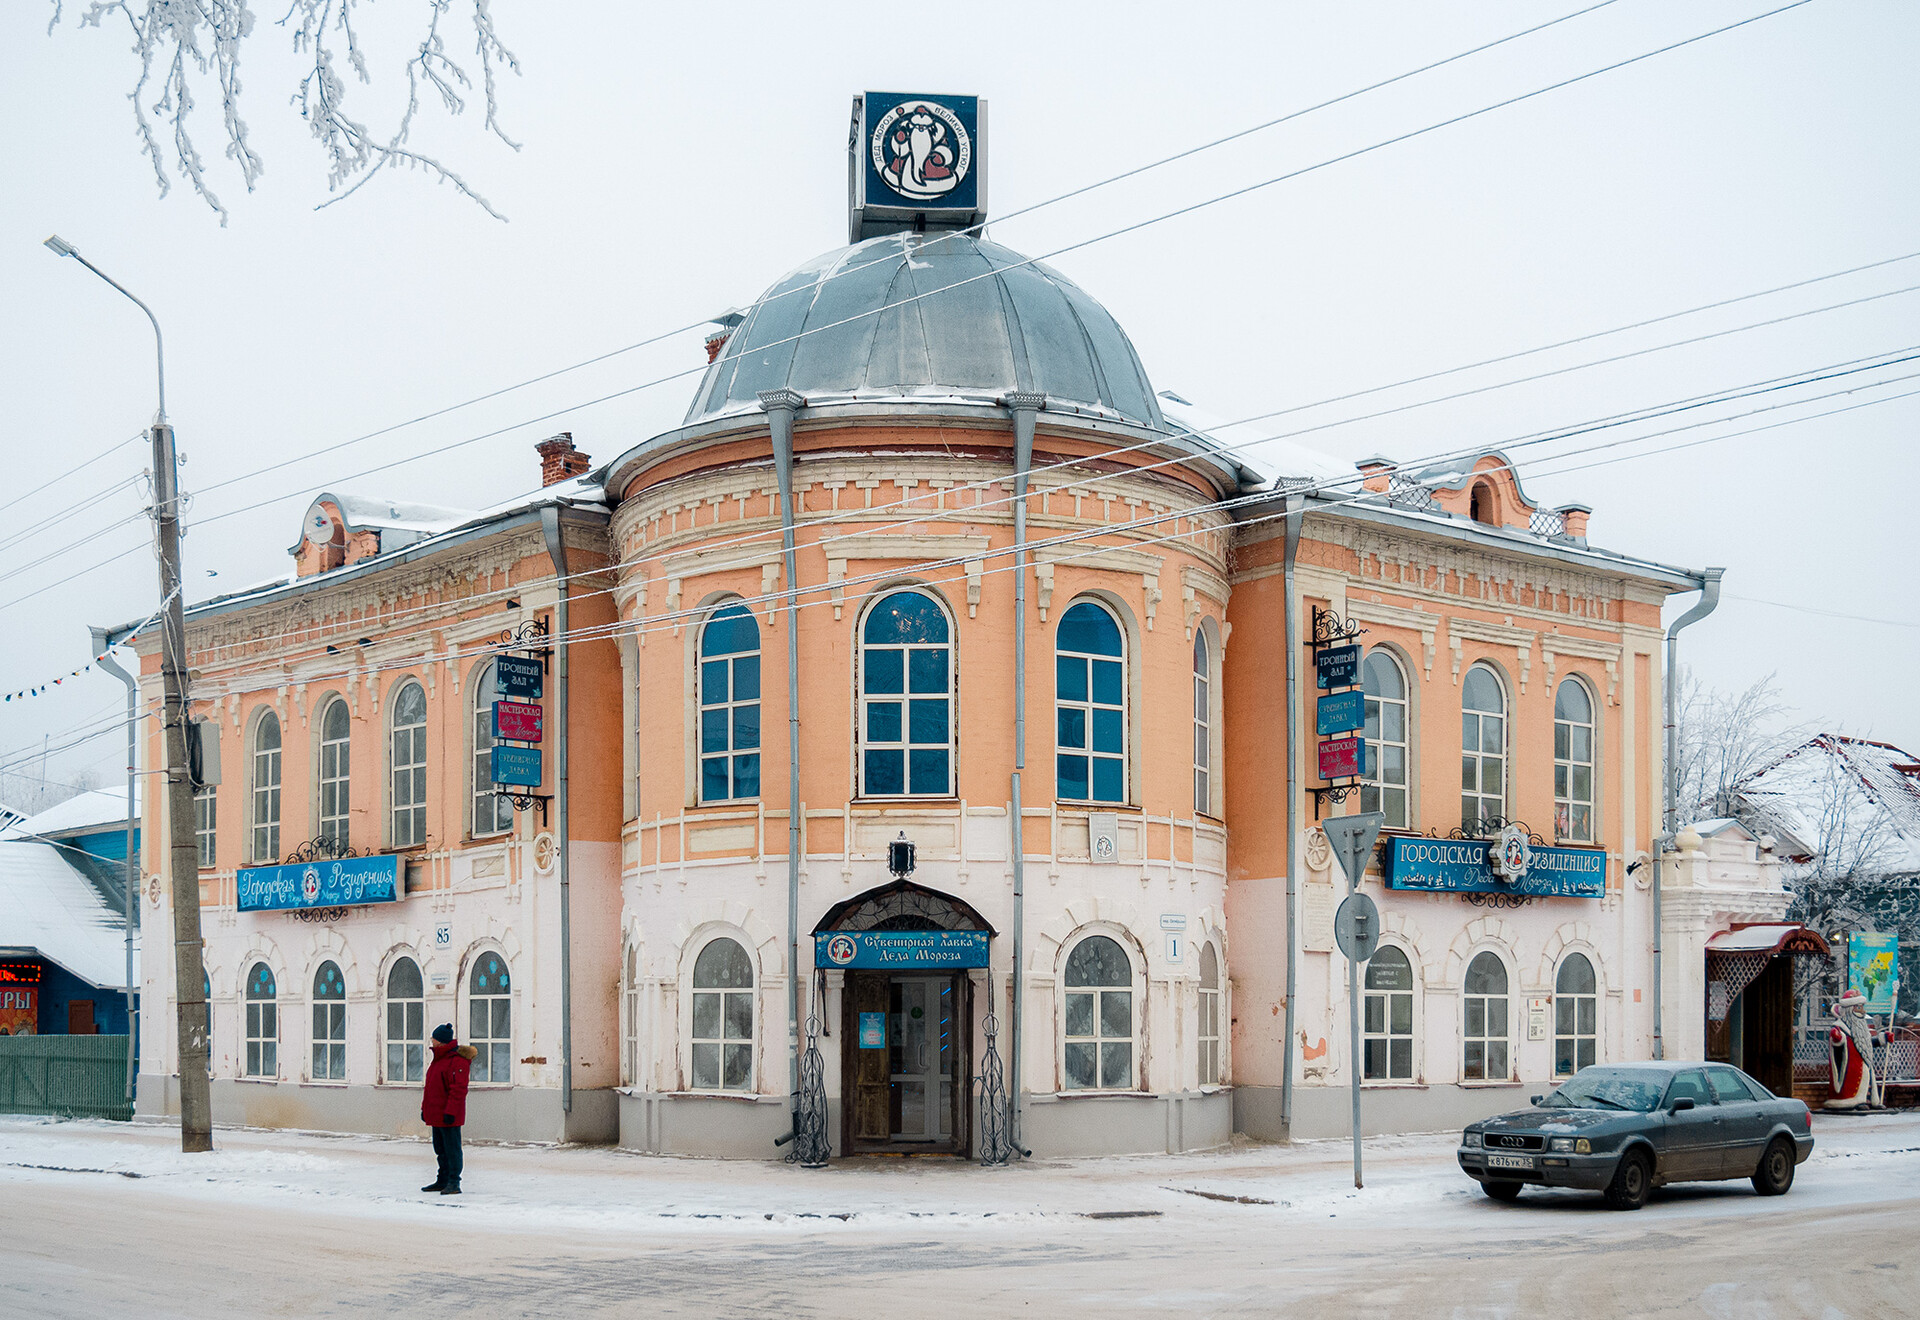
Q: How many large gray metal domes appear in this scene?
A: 1